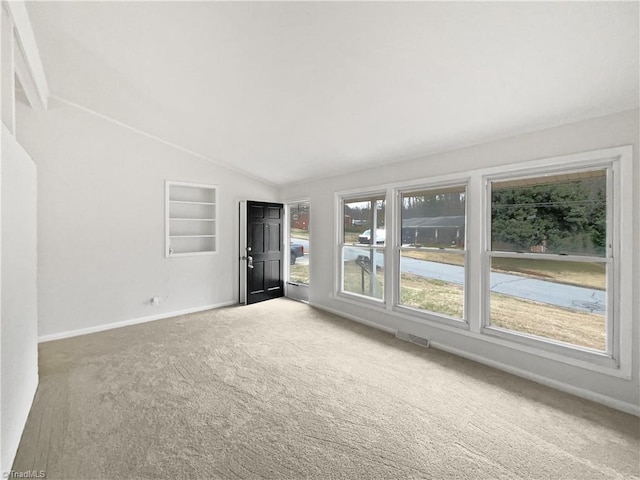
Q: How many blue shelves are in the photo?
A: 0